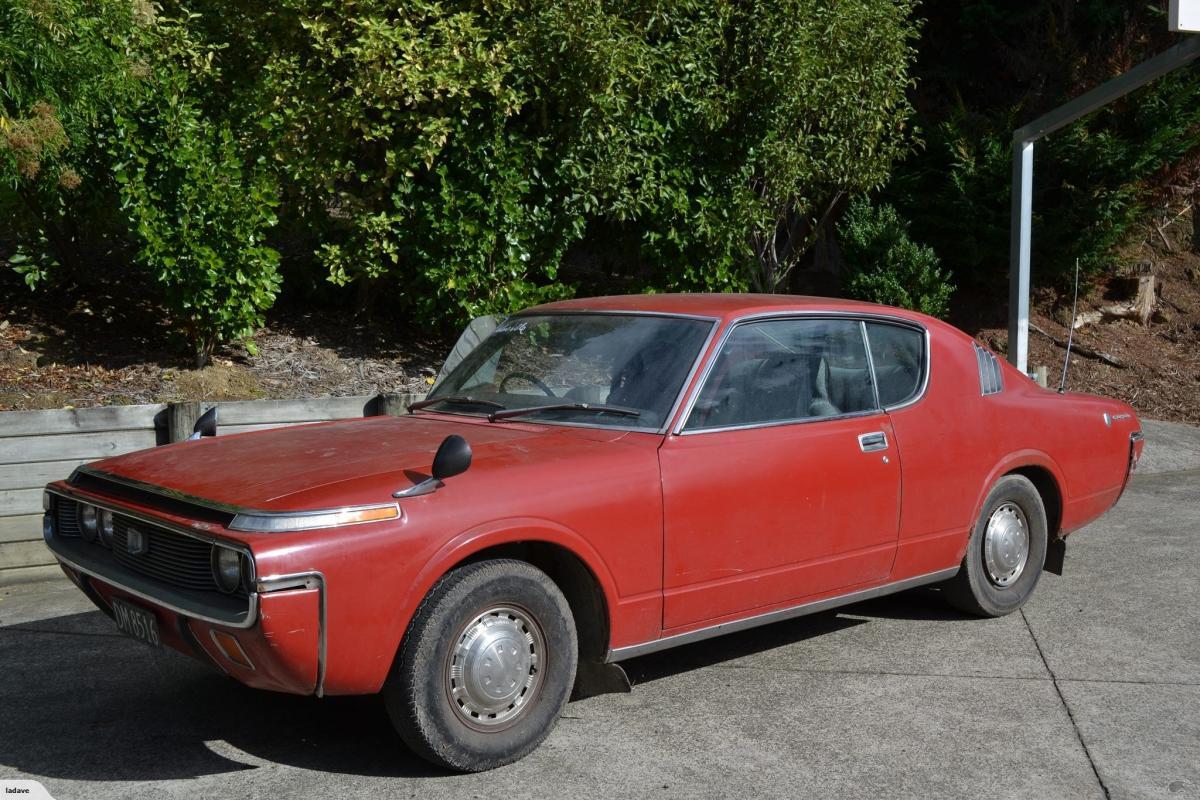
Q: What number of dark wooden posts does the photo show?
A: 2